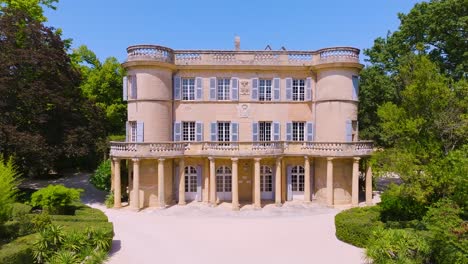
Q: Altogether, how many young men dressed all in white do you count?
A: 0